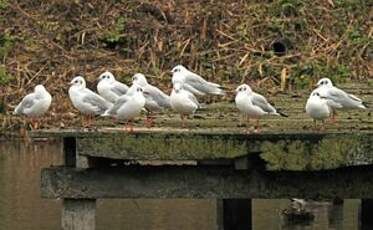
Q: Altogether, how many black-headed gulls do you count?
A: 10